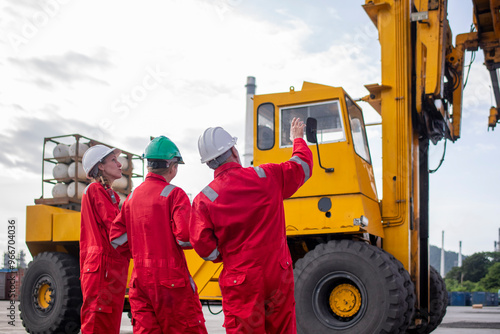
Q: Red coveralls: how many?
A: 3